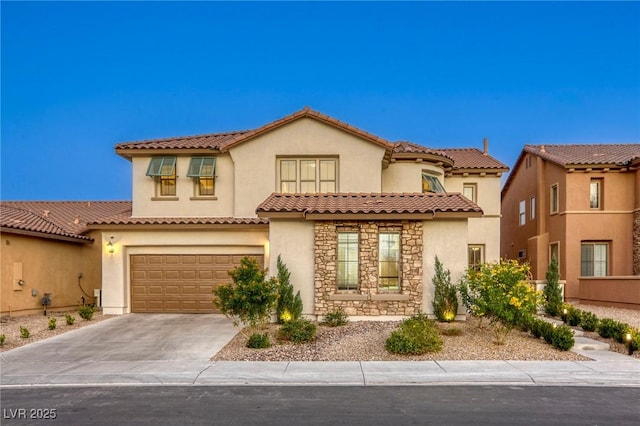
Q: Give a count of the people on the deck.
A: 0